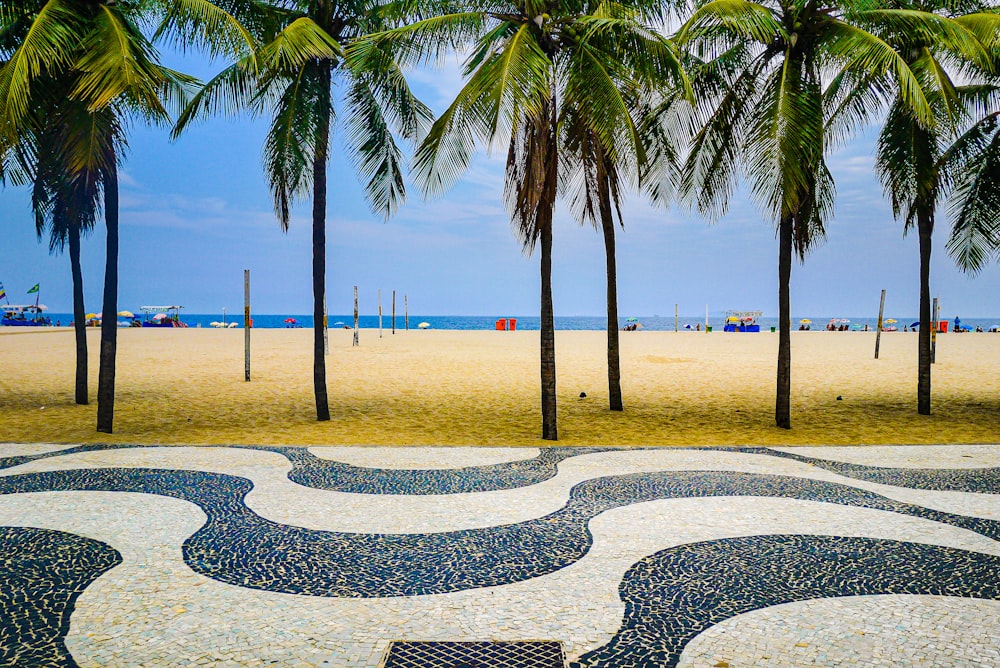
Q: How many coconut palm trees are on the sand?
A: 7